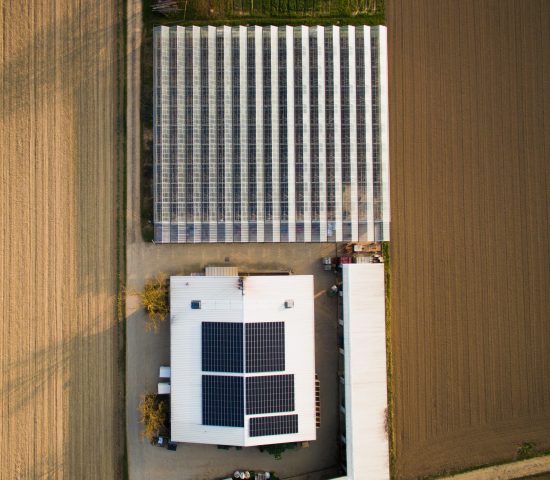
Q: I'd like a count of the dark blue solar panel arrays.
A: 5